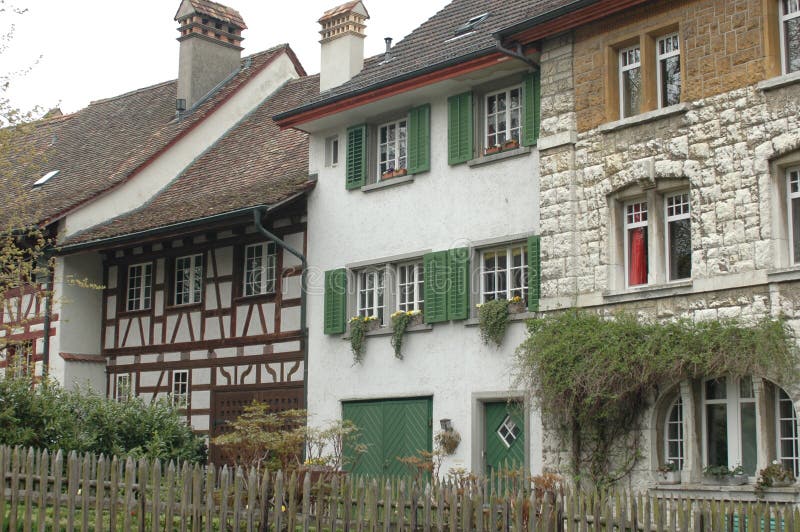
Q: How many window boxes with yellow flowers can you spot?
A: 3